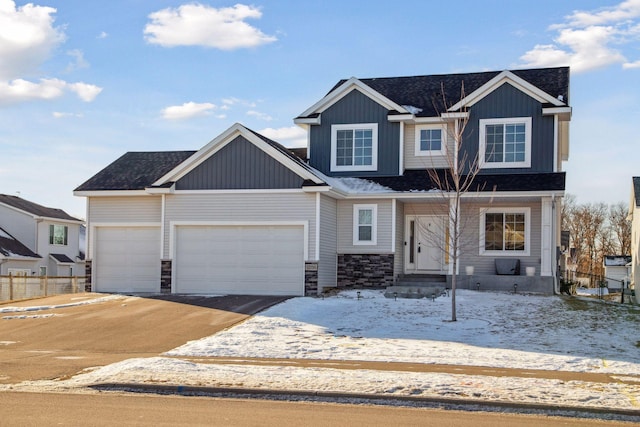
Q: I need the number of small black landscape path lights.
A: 7